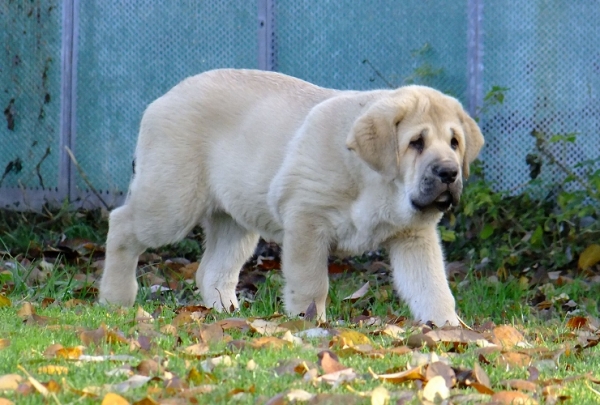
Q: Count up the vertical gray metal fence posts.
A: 3